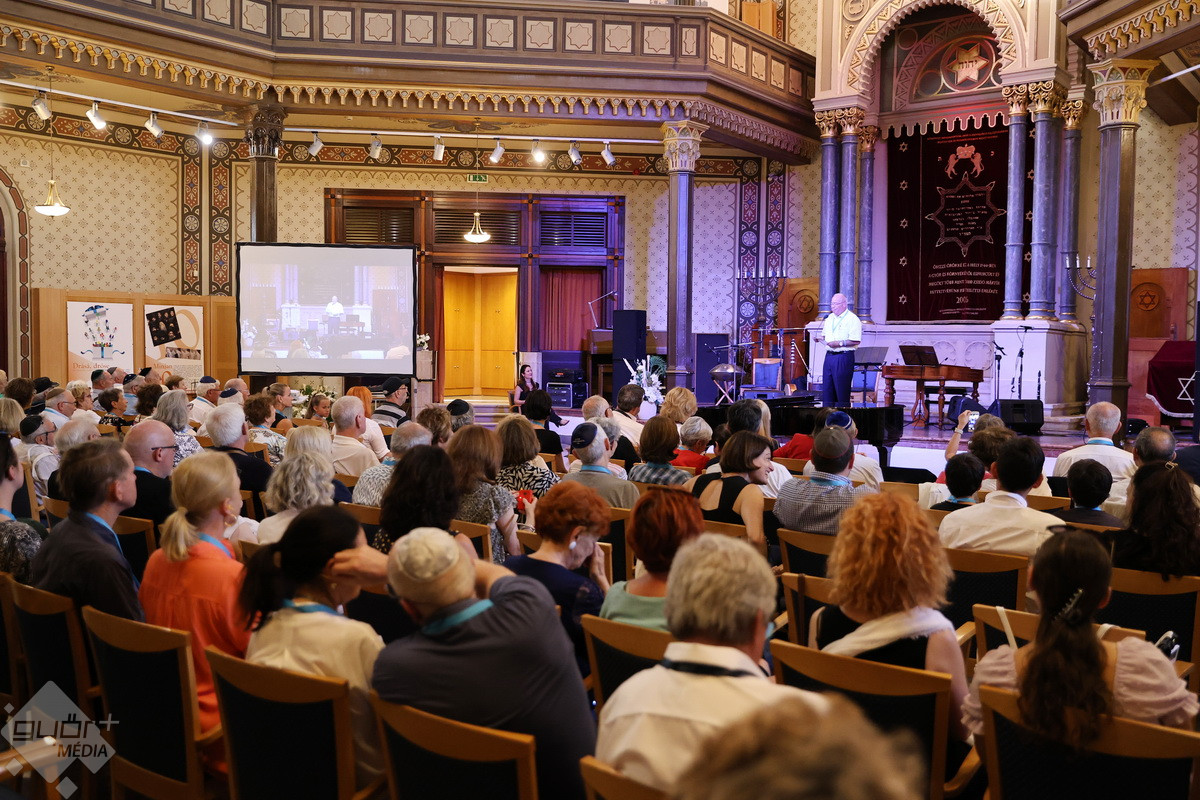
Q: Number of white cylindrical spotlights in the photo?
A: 11